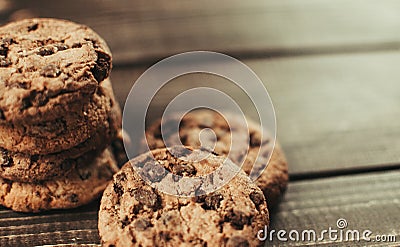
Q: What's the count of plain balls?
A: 0